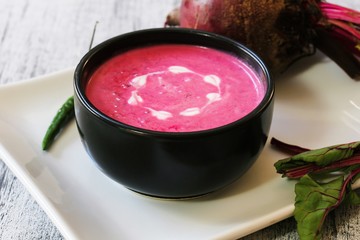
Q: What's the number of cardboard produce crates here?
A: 0